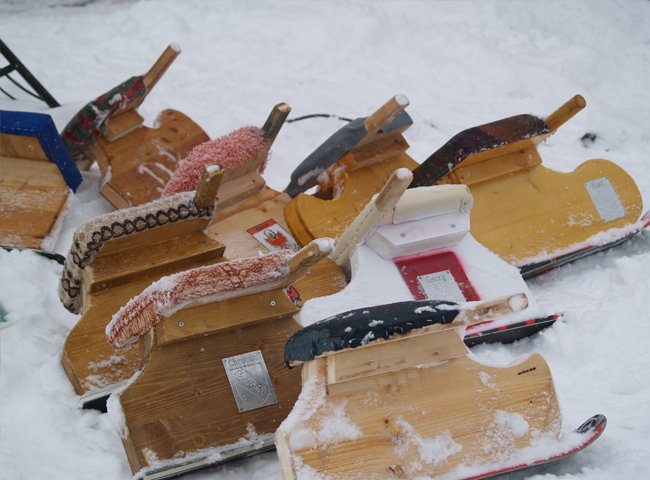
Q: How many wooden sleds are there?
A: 9